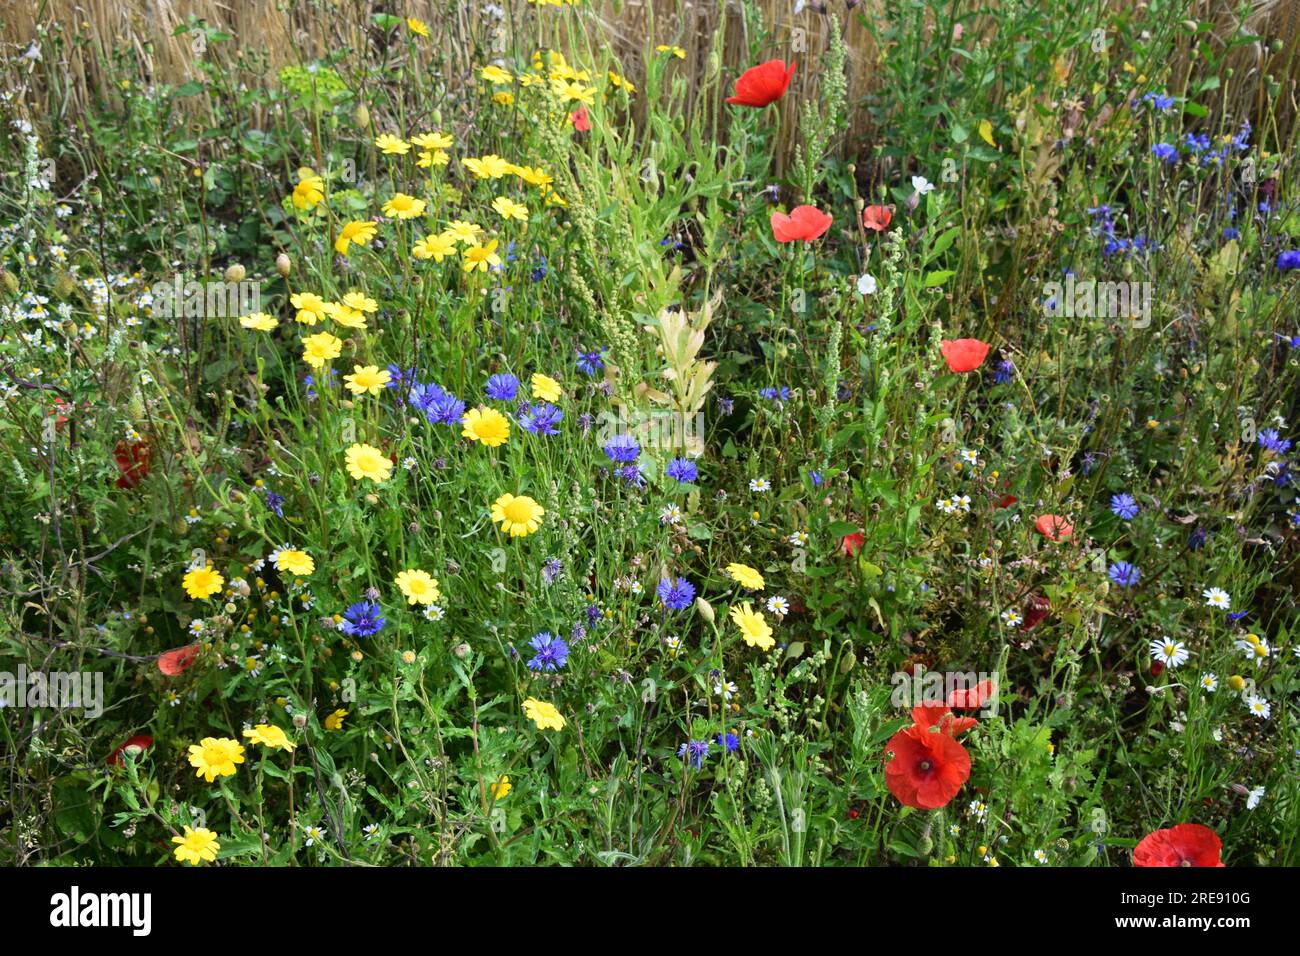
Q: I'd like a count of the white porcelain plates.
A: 0